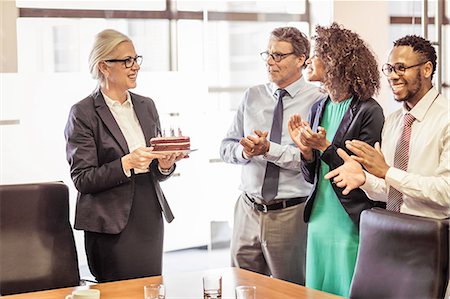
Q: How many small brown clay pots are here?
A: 0